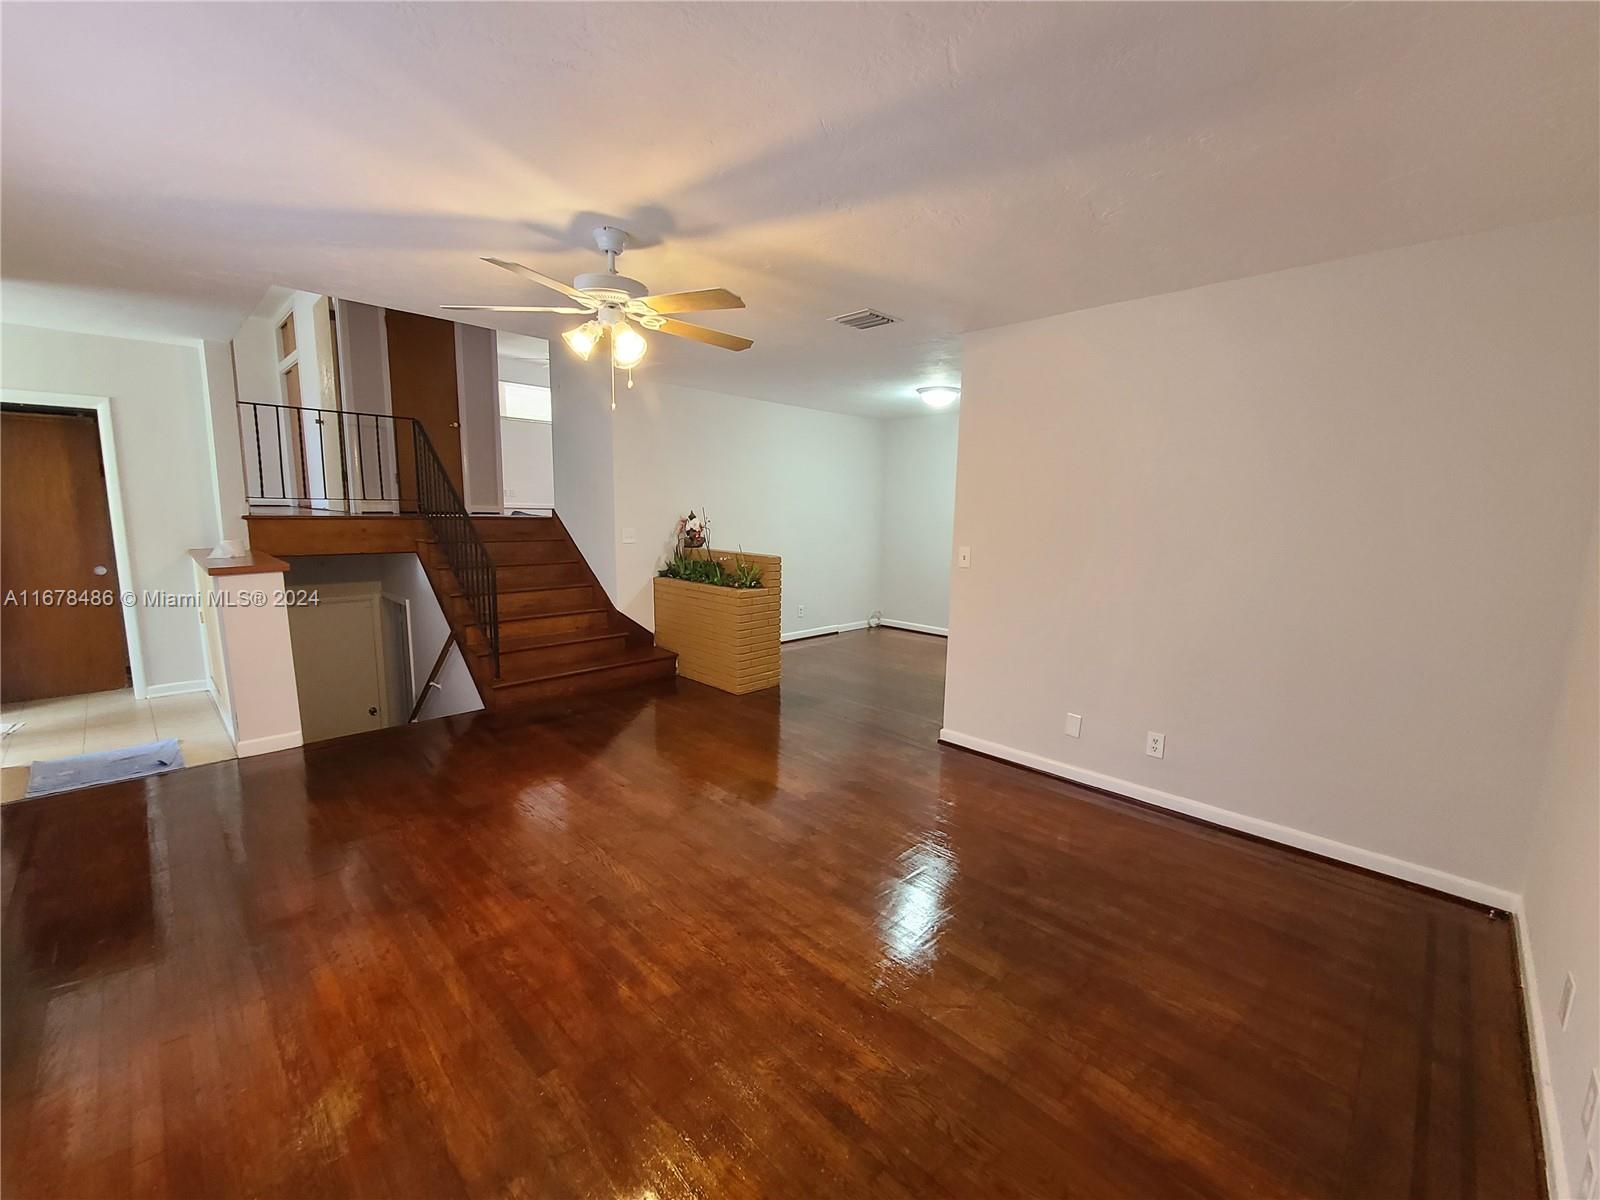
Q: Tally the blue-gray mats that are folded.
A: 1